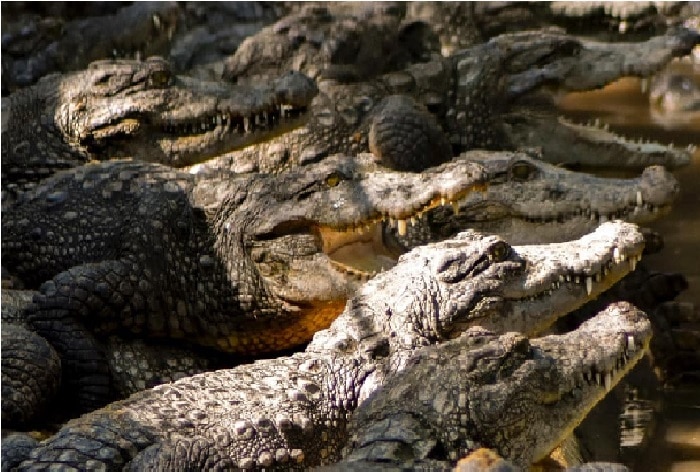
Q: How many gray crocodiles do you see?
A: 6